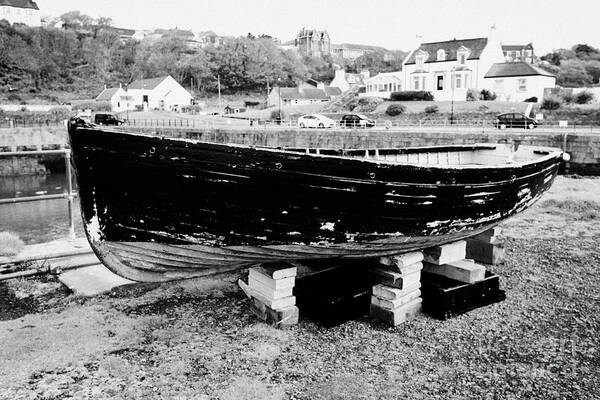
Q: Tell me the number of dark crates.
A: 2